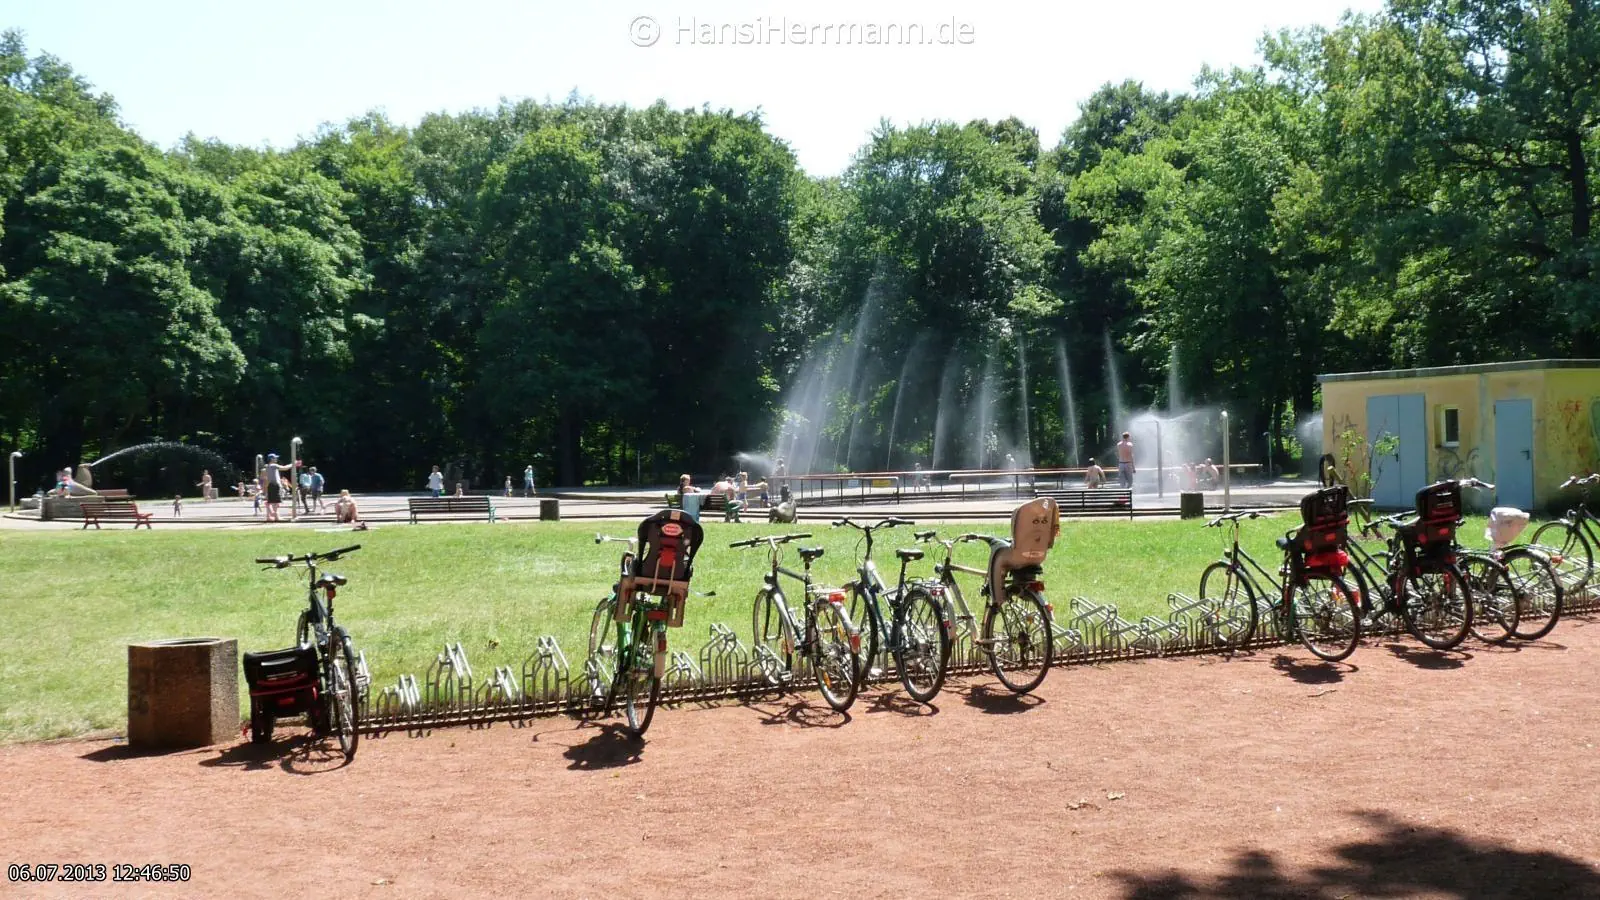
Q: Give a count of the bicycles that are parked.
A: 10